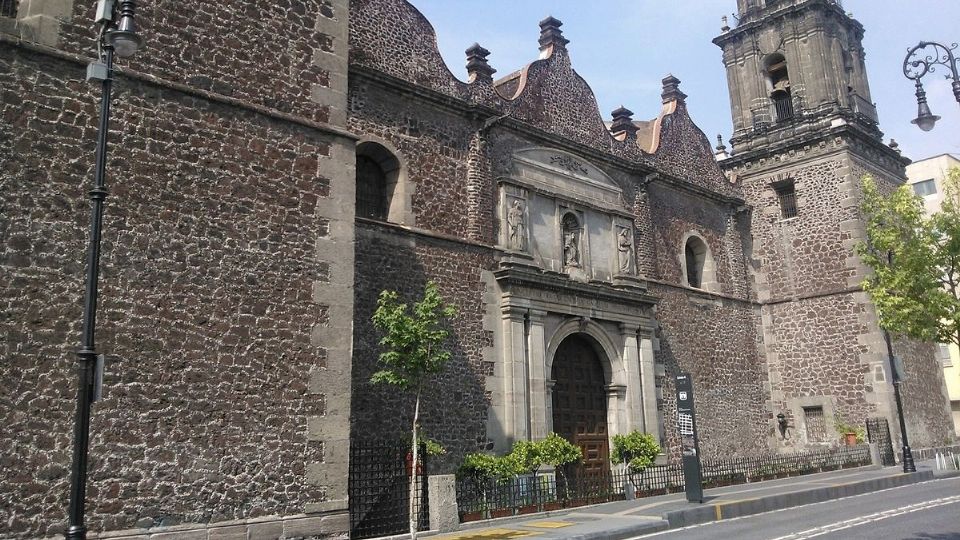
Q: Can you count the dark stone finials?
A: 4